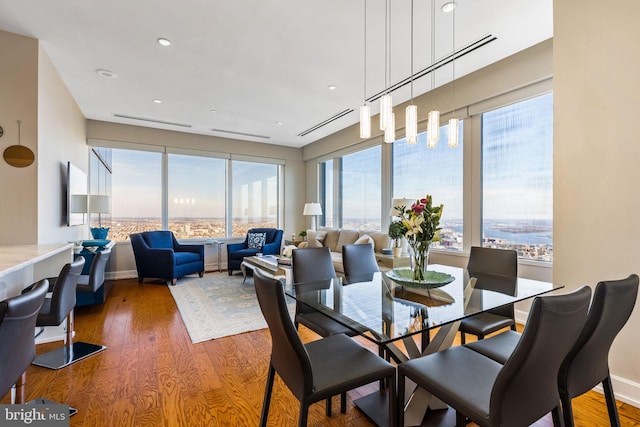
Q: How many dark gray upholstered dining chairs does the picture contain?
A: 6